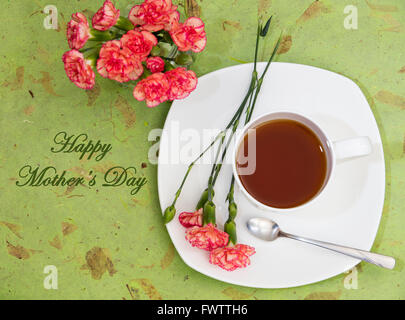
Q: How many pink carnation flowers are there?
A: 13